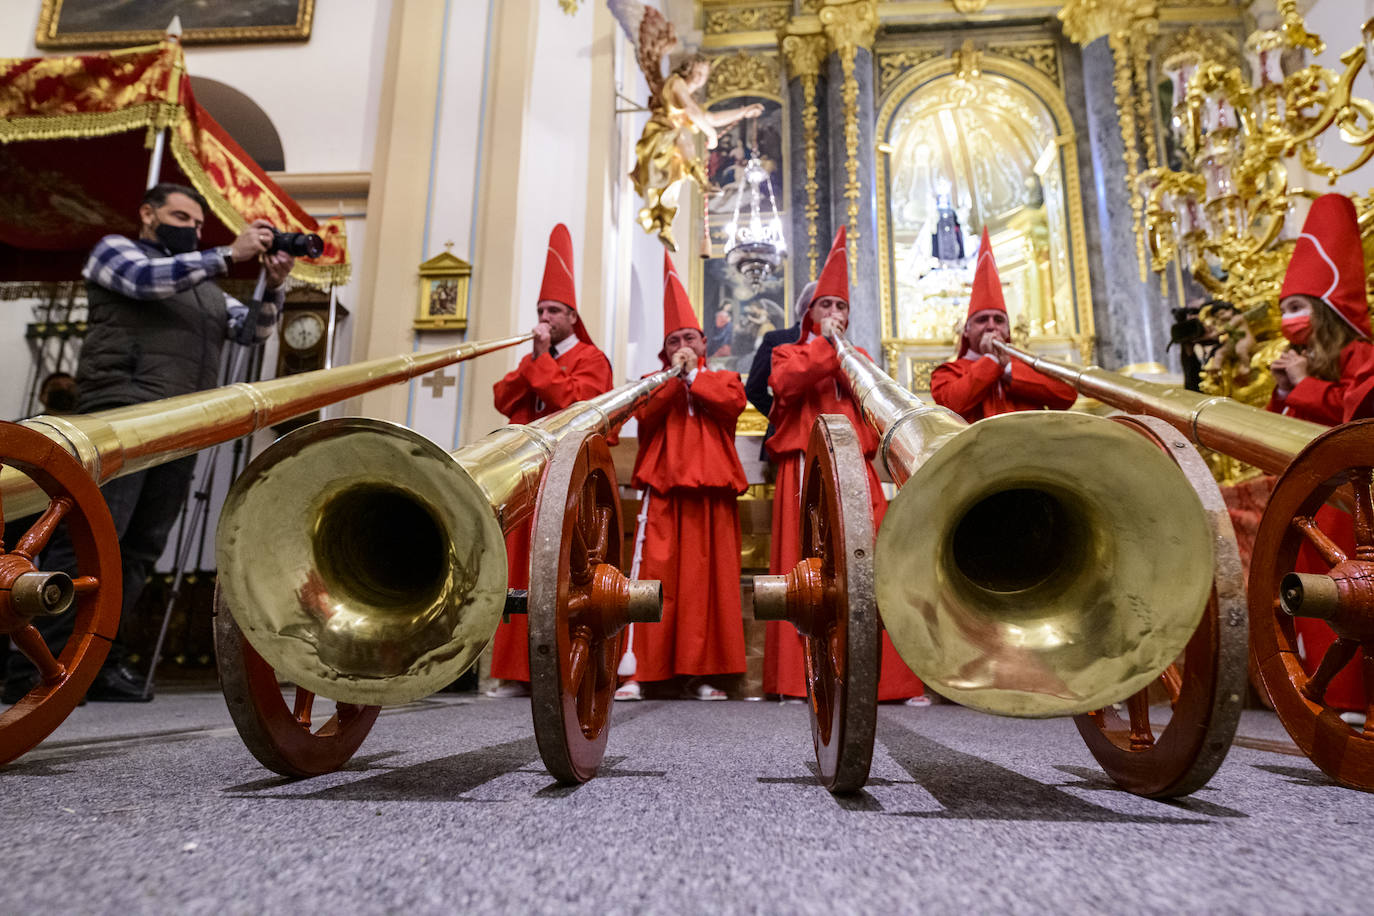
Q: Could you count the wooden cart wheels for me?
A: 6